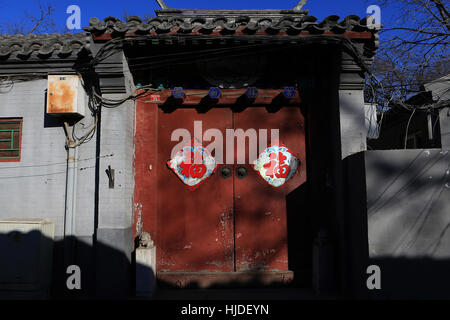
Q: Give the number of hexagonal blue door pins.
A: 4